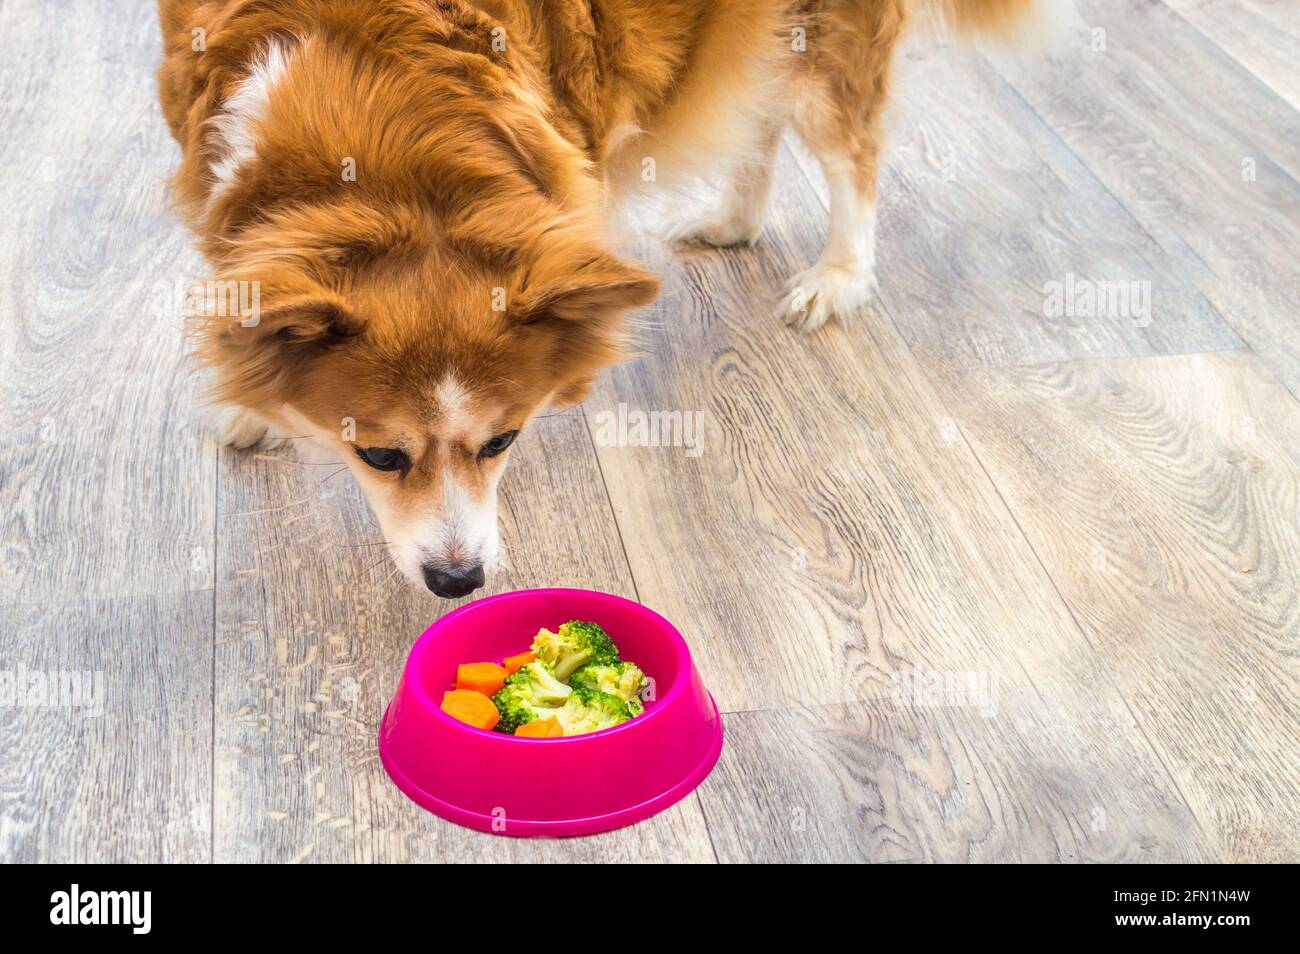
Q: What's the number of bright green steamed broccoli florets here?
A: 4